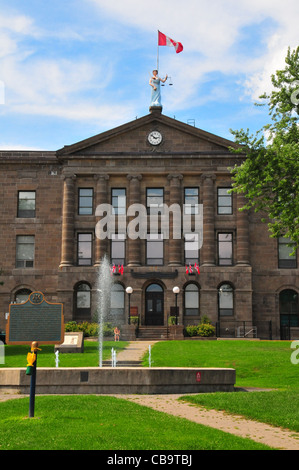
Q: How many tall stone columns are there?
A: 6